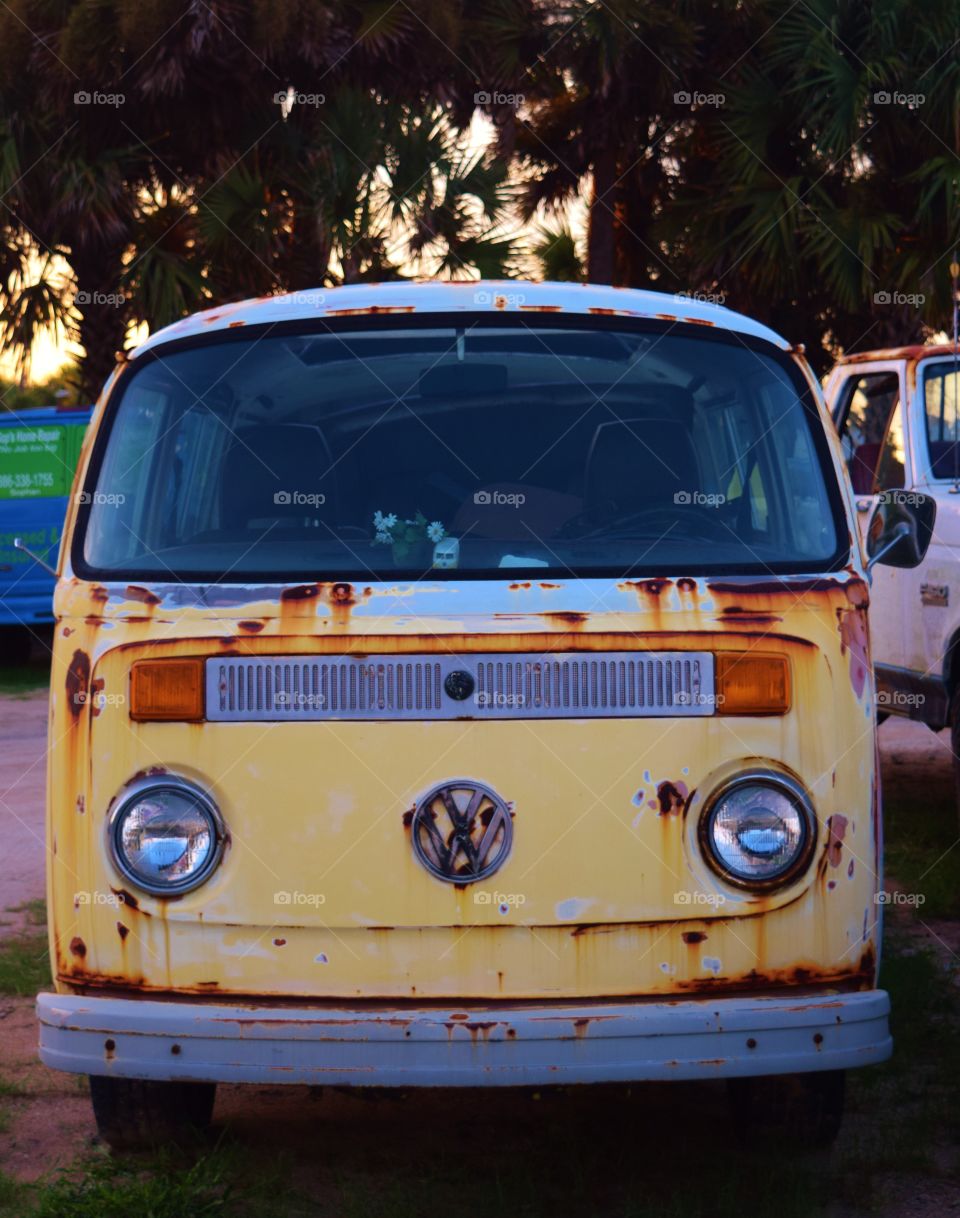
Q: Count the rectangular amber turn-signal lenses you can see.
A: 2